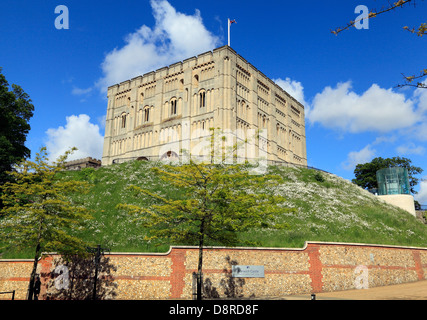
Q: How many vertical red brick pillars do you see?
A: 4